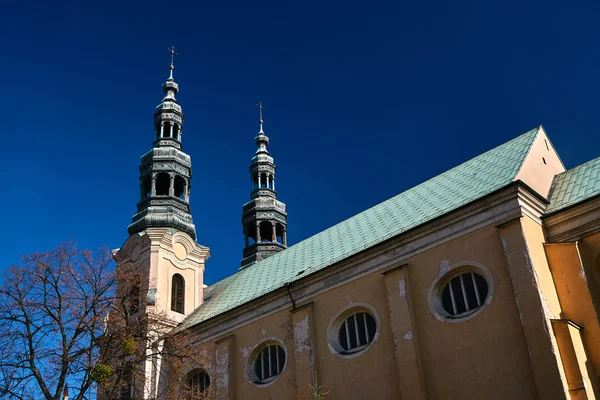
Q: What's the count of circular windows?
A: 4